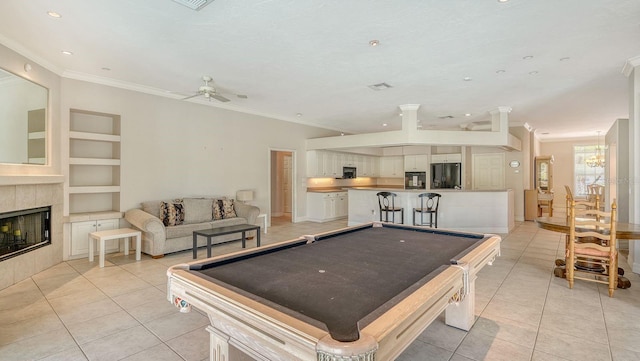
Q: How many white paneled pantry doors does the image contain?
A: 1